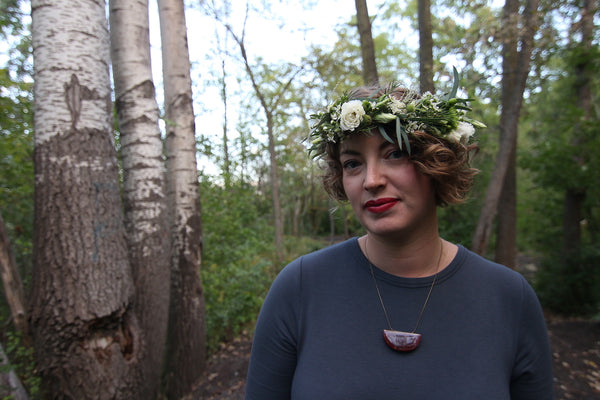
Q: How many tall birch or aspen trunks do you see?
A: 3